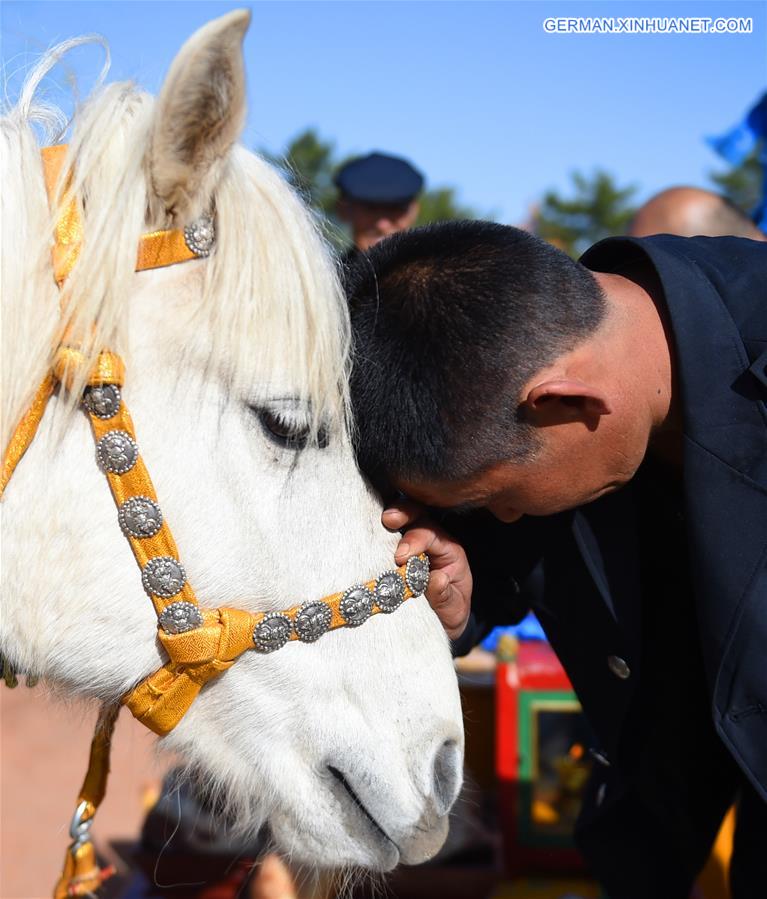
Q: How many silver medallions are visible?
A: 11